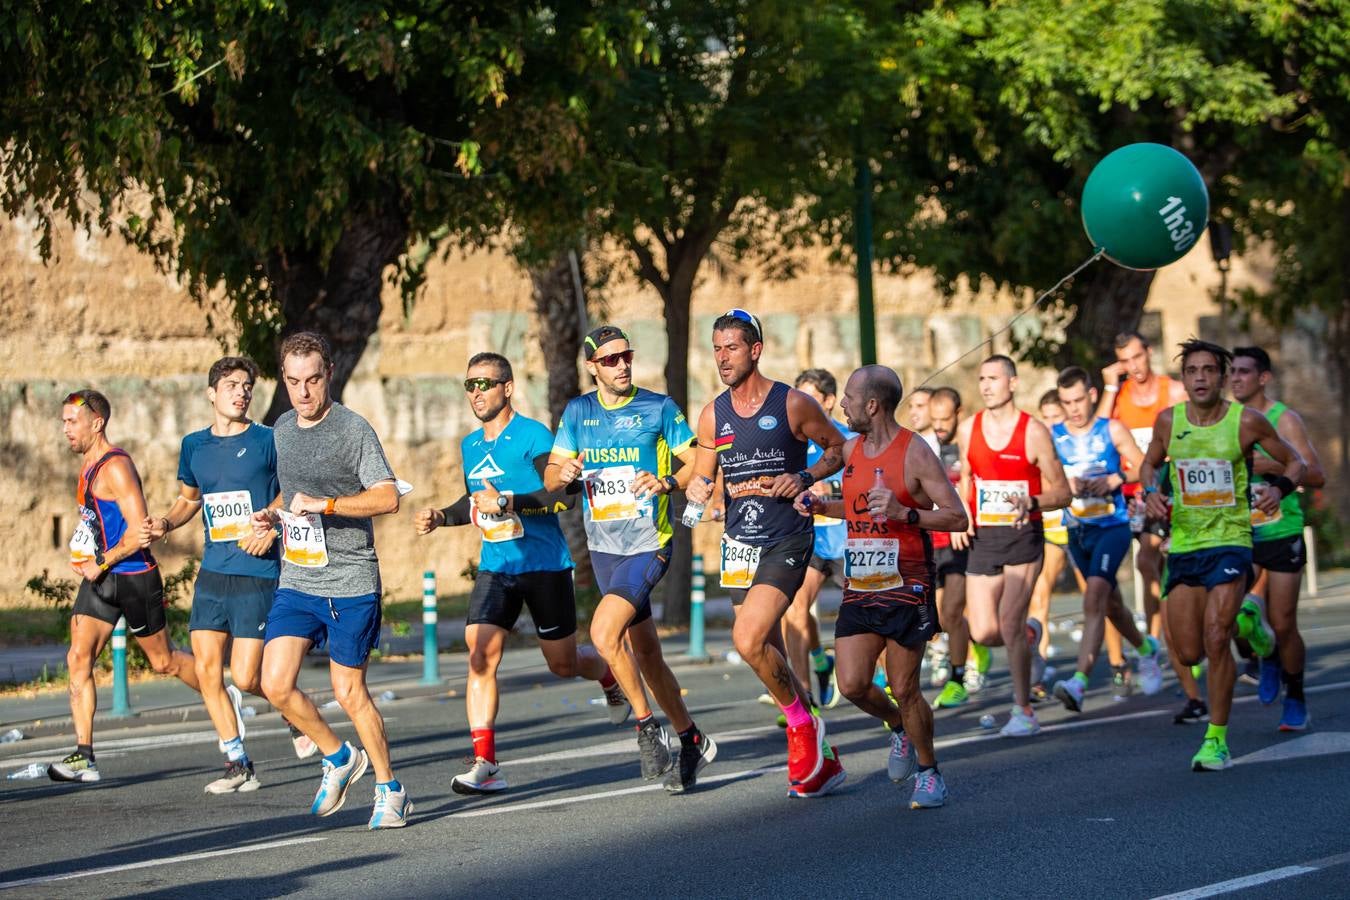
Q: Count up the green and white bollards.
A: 3